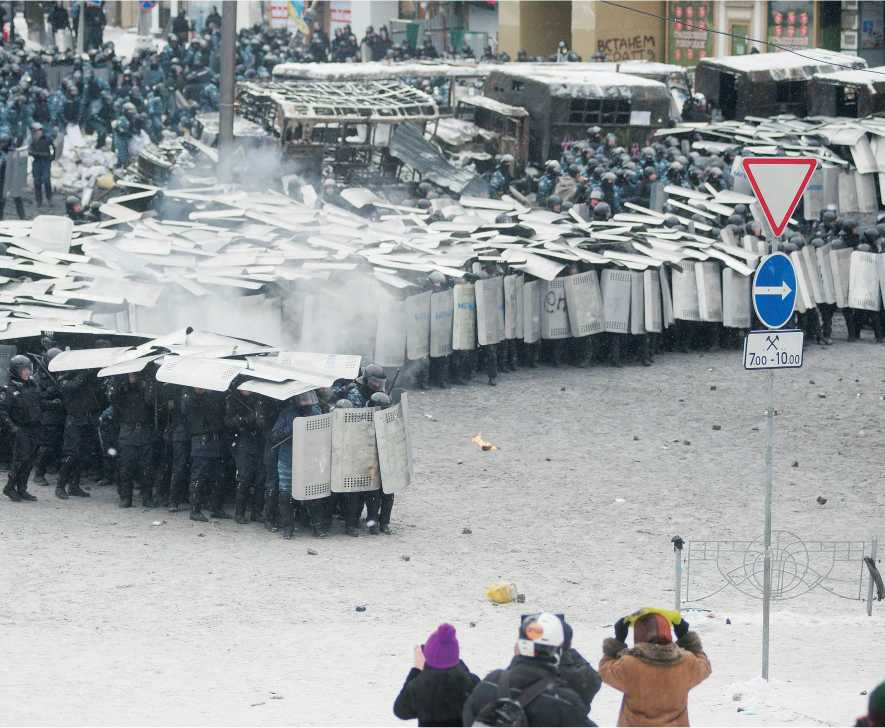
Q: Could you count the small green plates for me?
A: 0